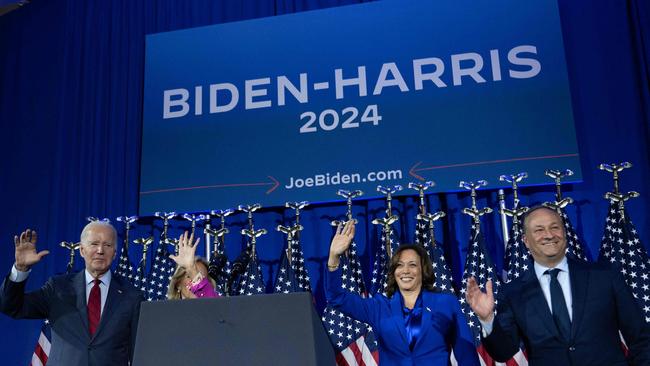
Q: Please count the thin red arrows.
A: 2